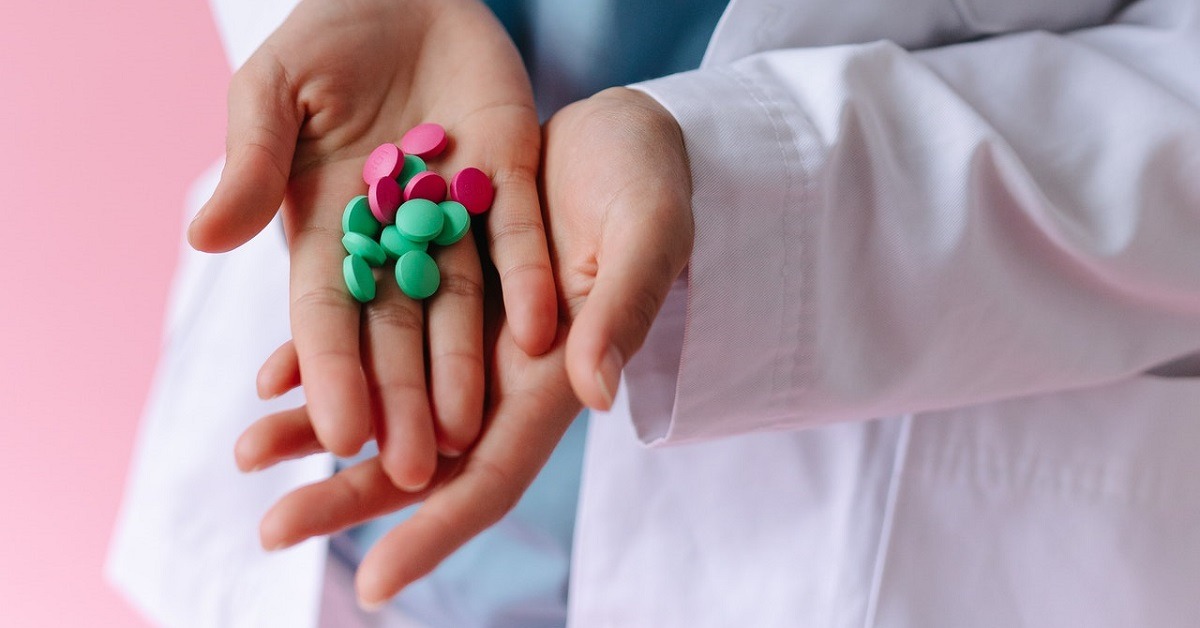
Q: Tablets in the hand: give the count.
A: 13